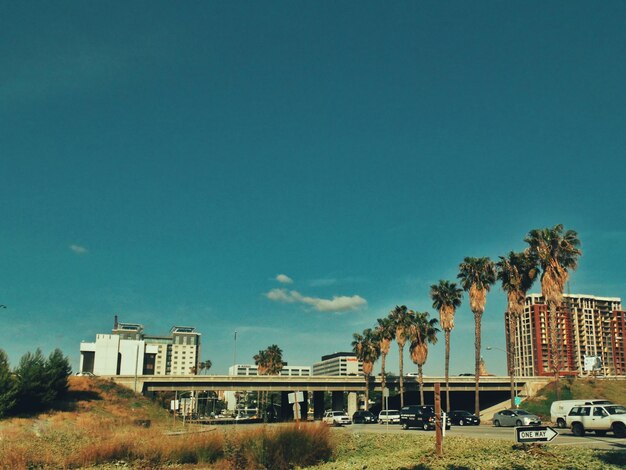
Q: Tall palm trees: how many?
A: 8